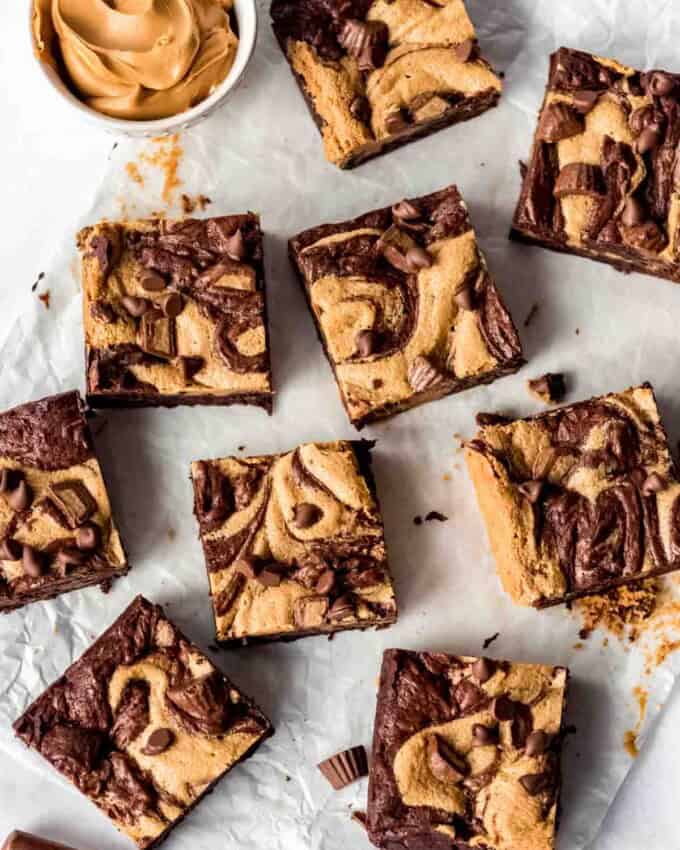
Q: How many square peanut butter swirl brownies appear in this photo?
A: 9